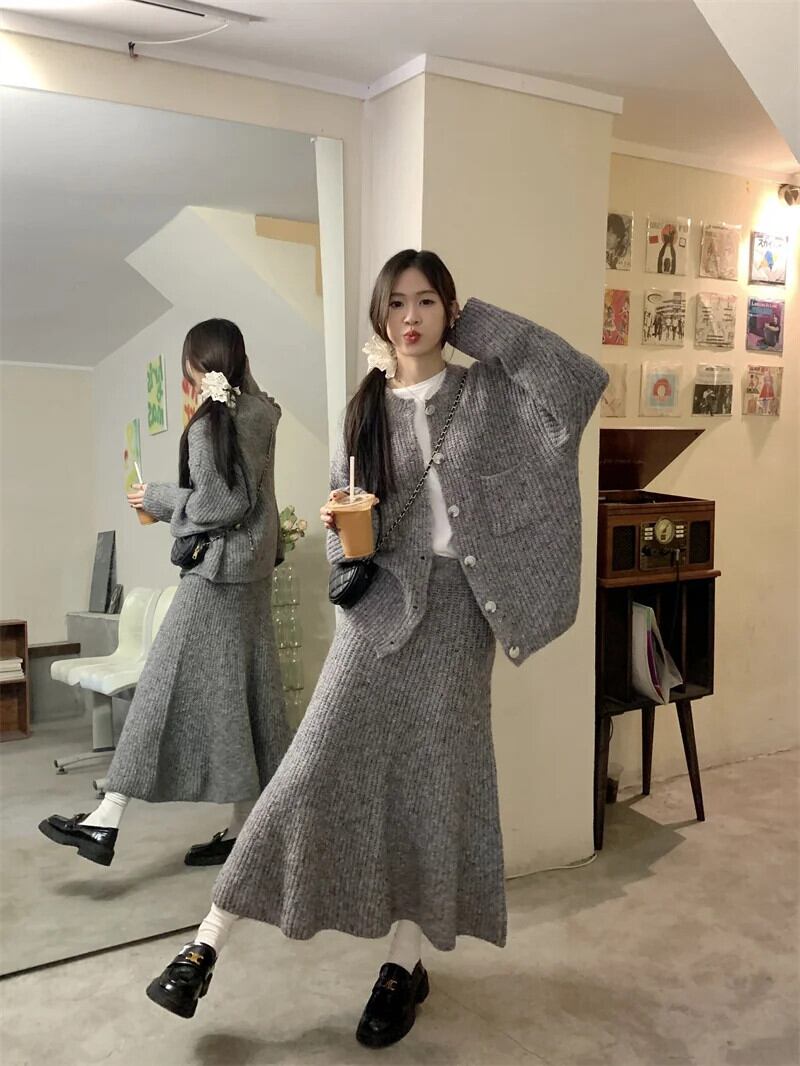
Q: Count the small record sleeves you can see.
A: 12